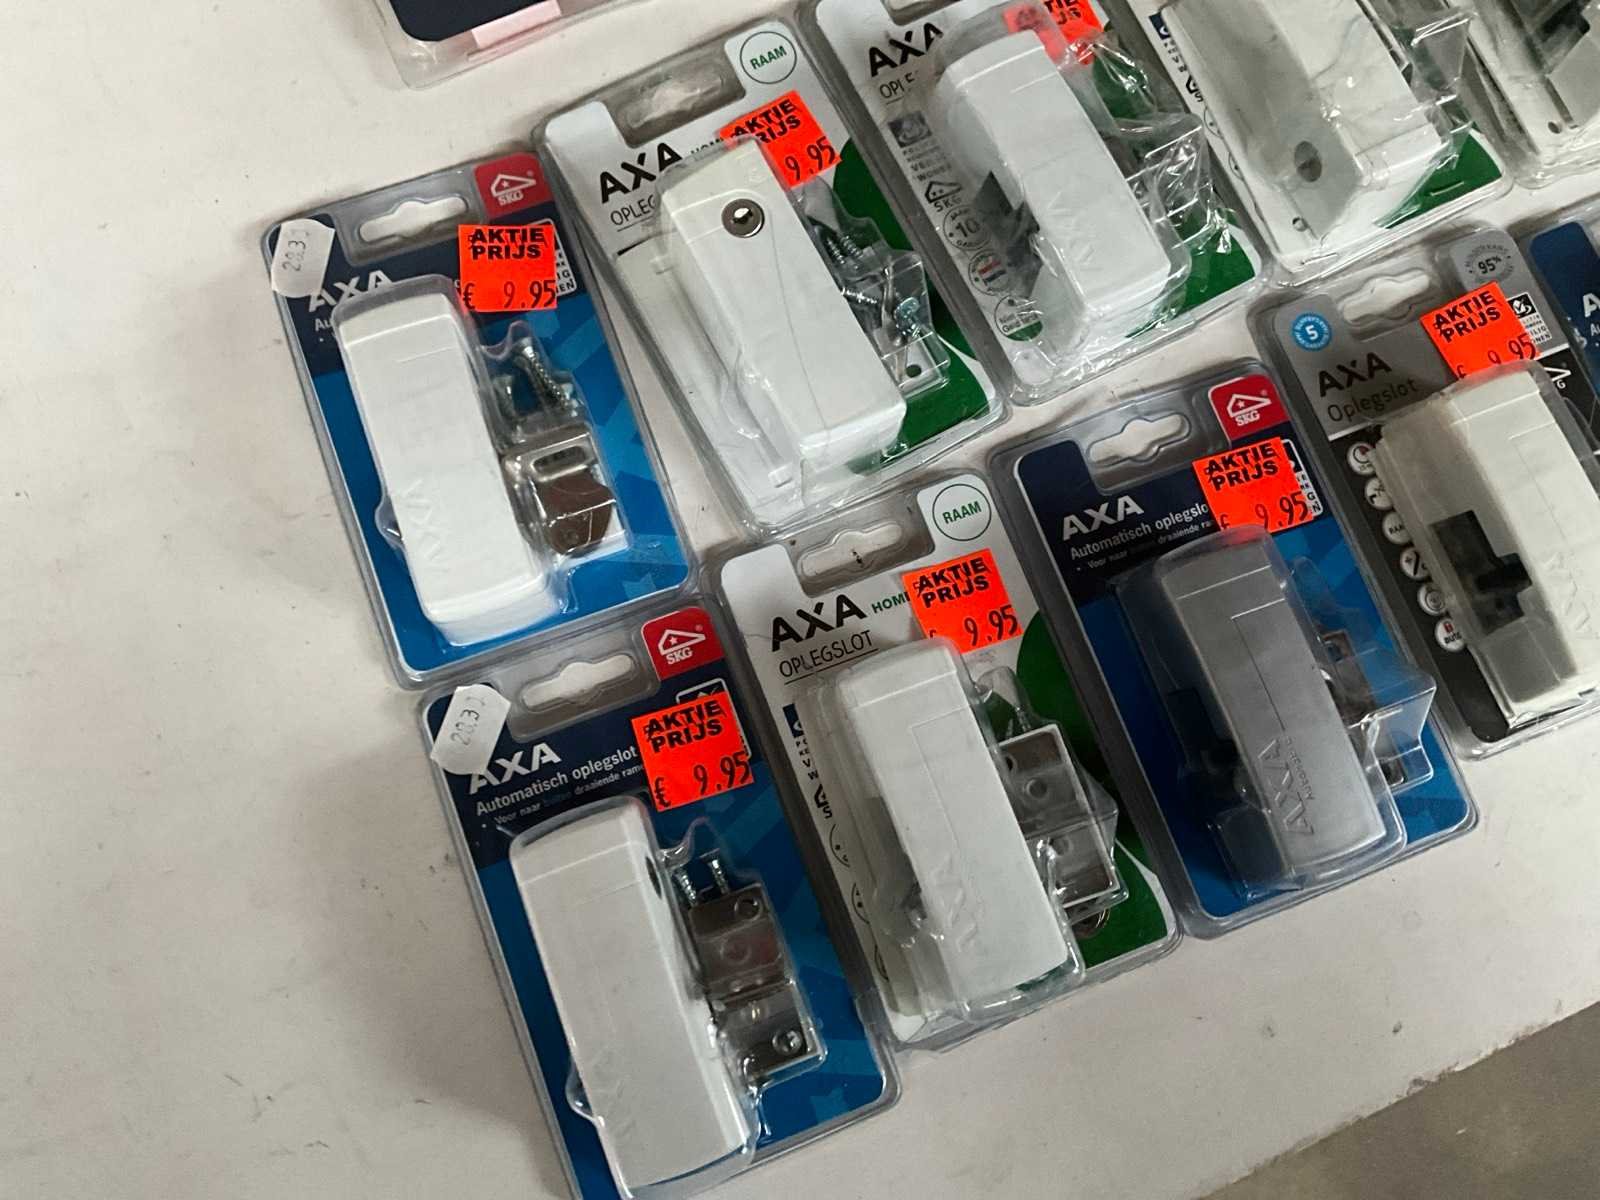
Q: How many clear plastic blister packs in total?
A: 11